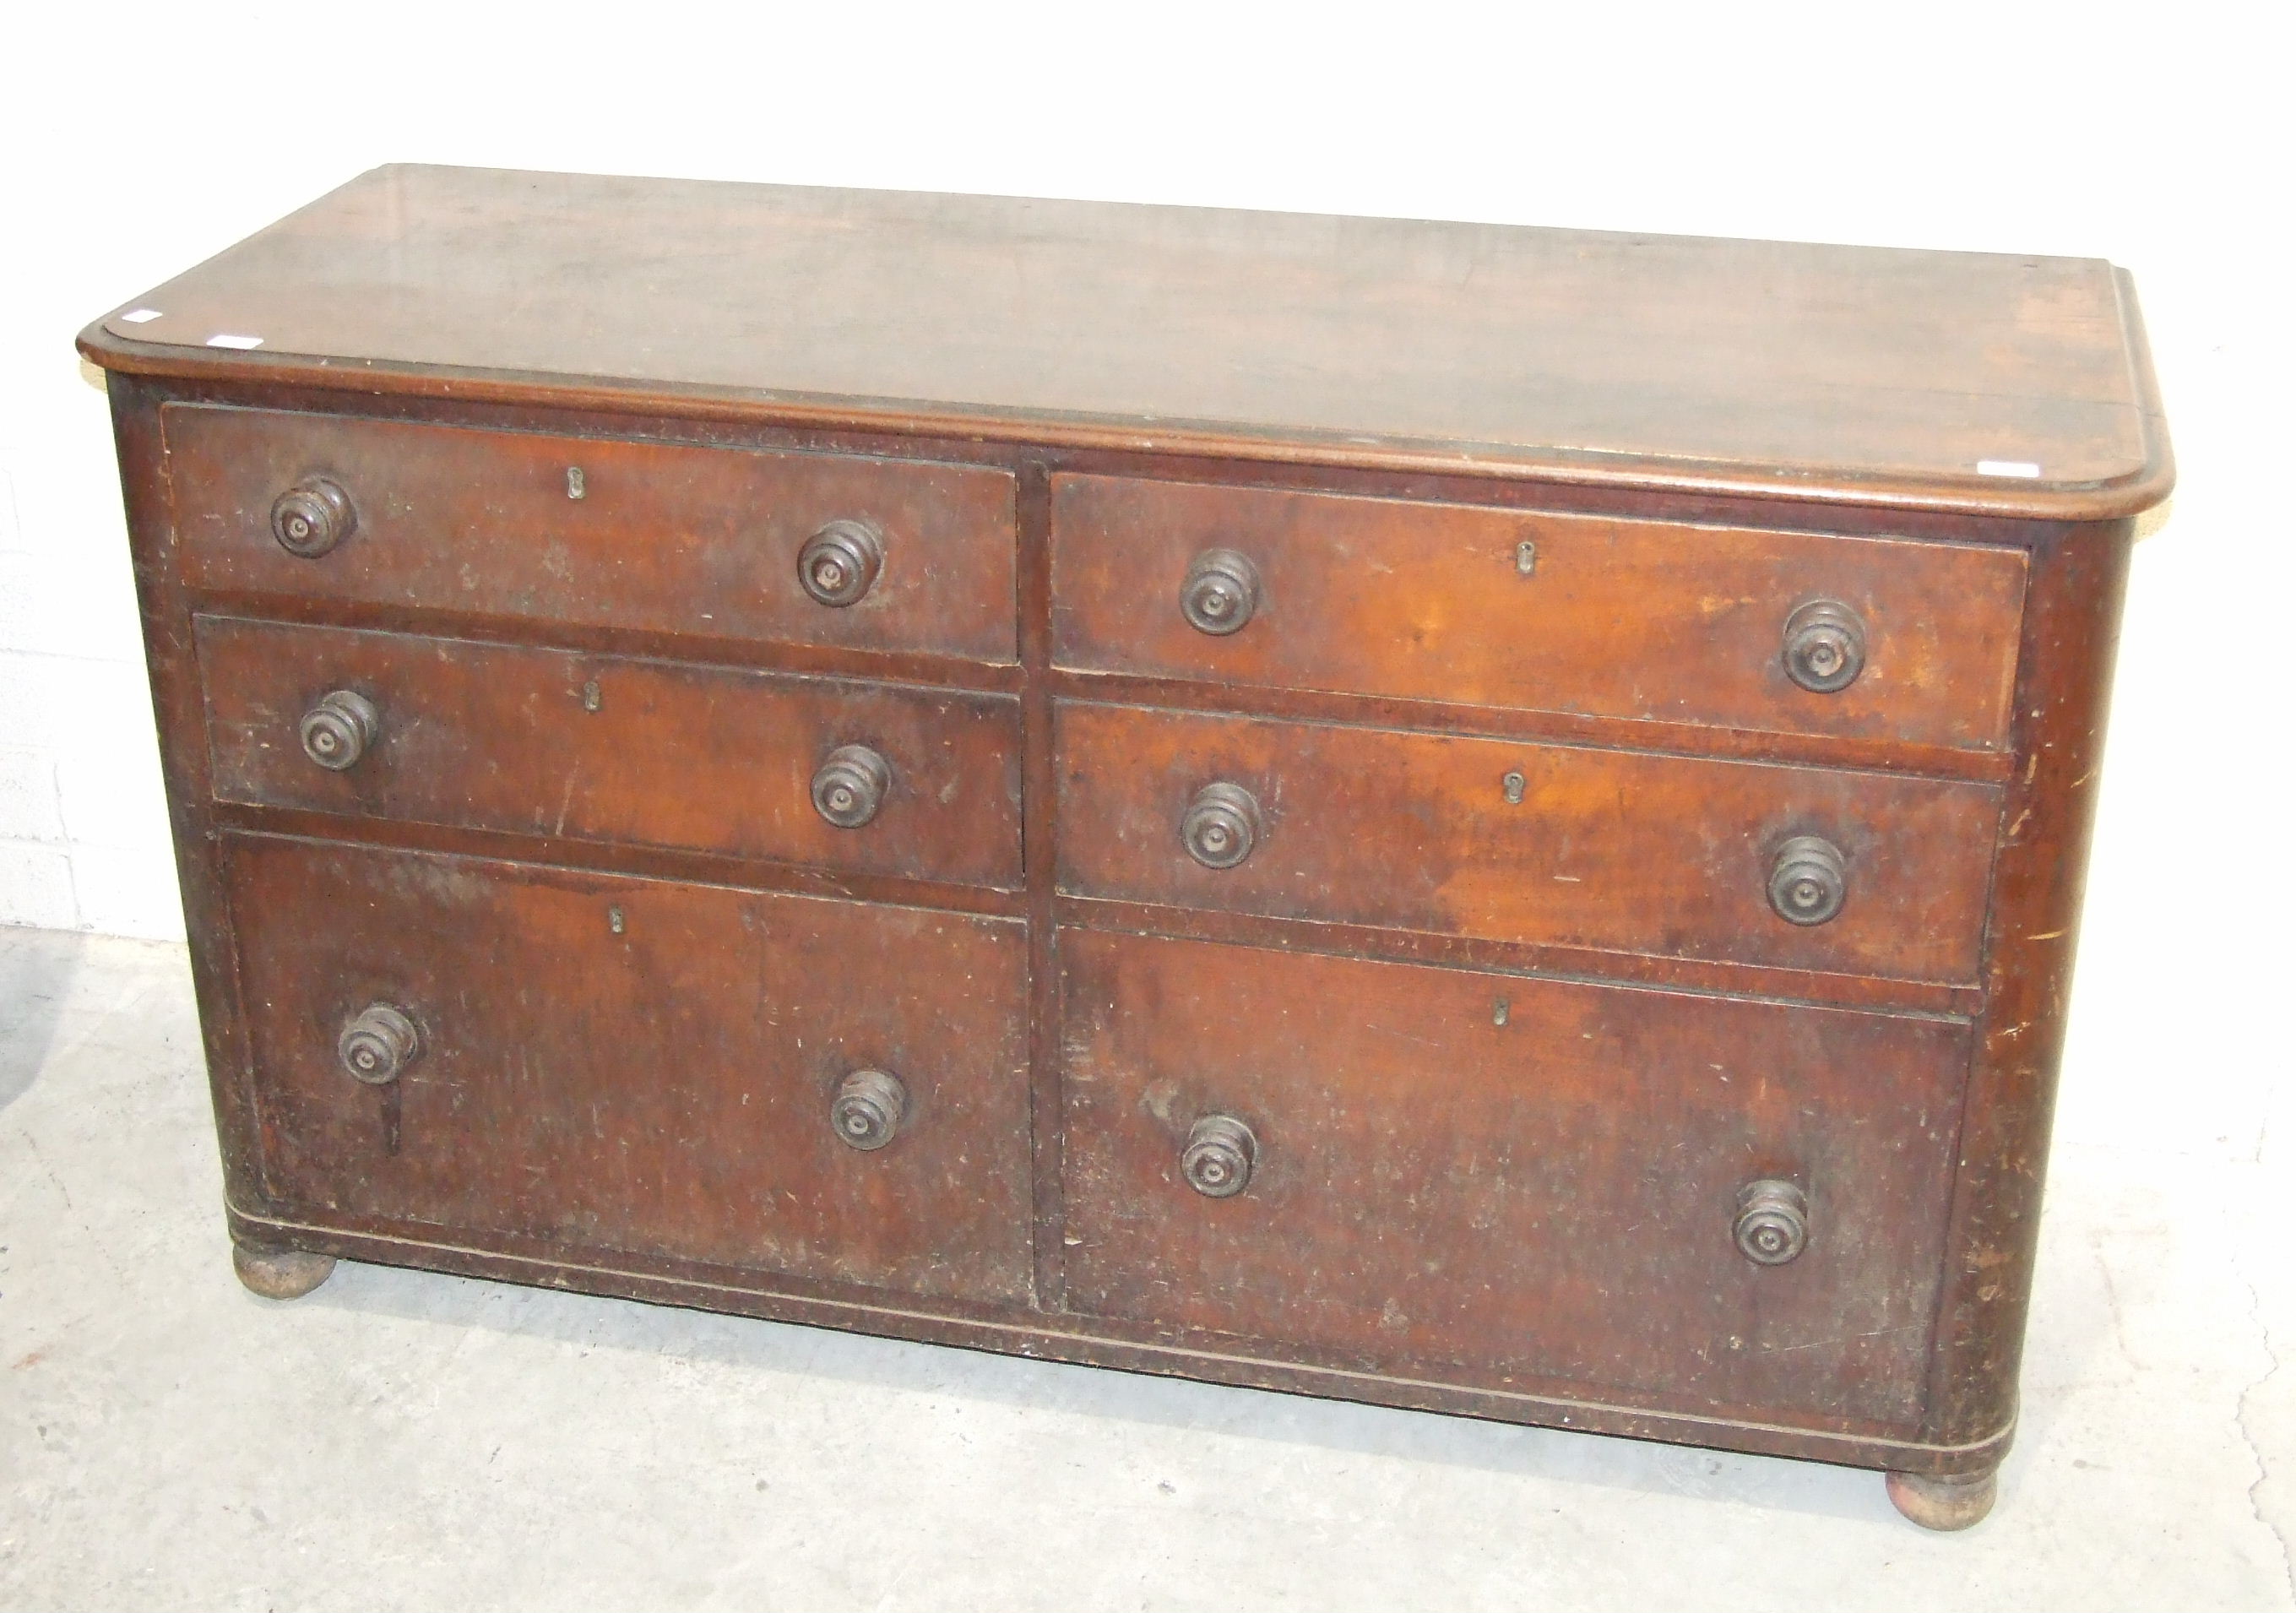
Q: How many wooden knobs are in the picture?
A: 12